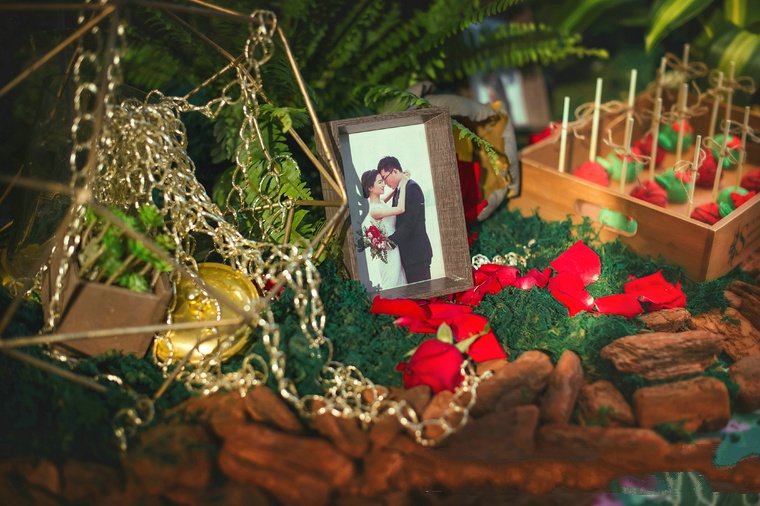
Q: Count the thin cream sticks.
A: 13